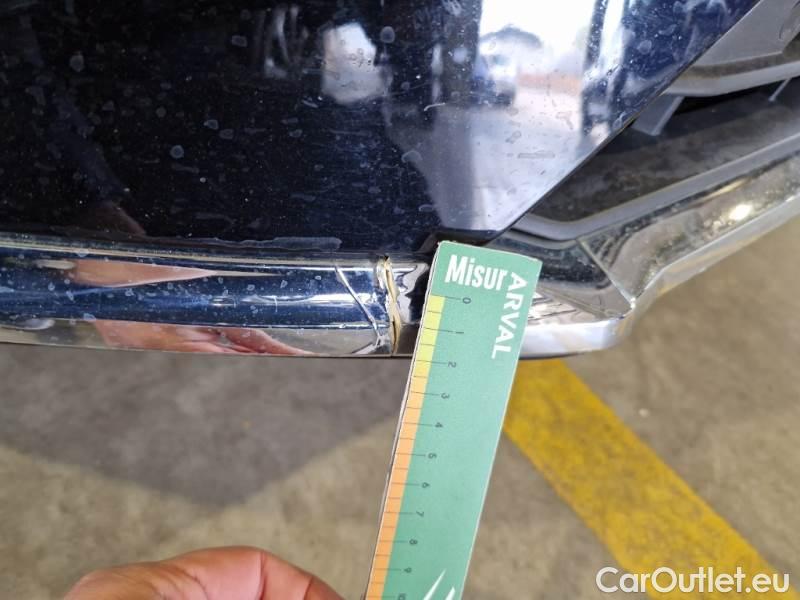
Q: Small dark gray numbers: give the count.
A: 11